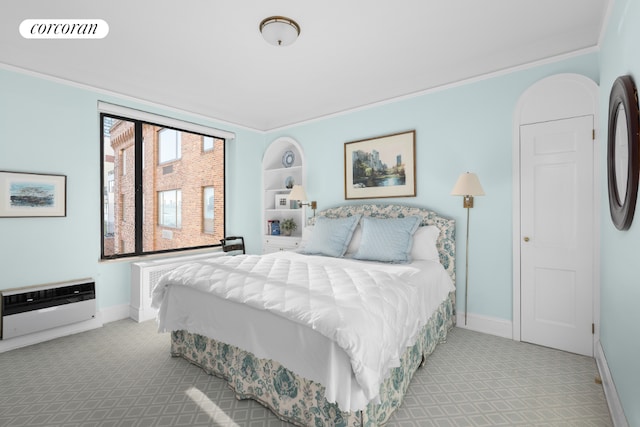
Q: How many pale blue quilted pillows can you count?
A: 2